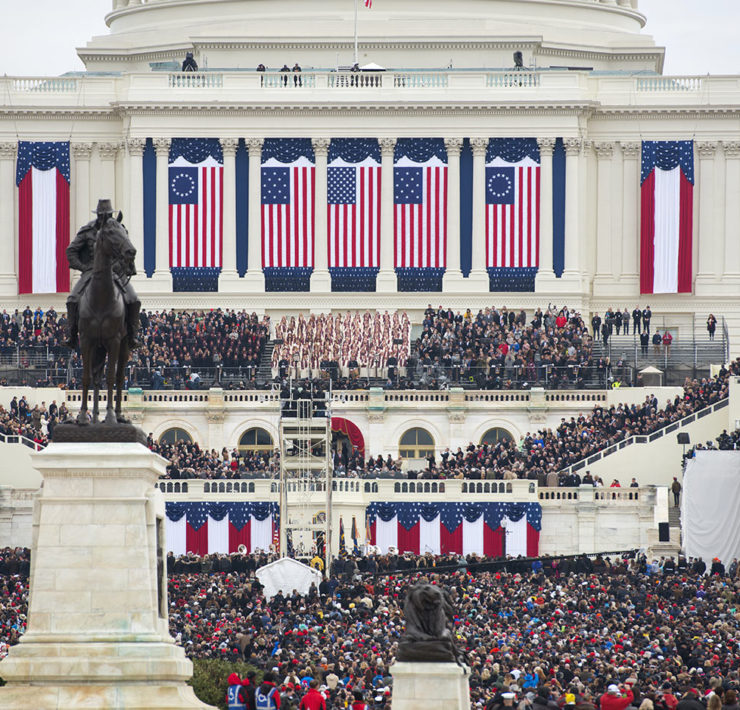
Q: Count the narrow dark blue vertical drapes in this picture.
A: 4